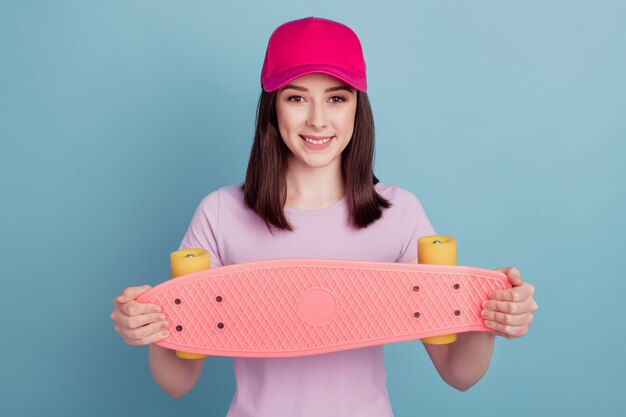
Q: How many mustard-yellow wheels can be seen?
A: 4